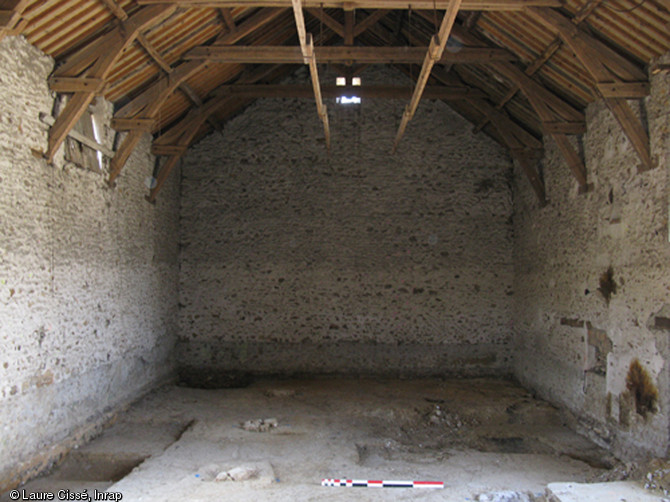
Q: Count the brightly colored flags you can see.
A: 0